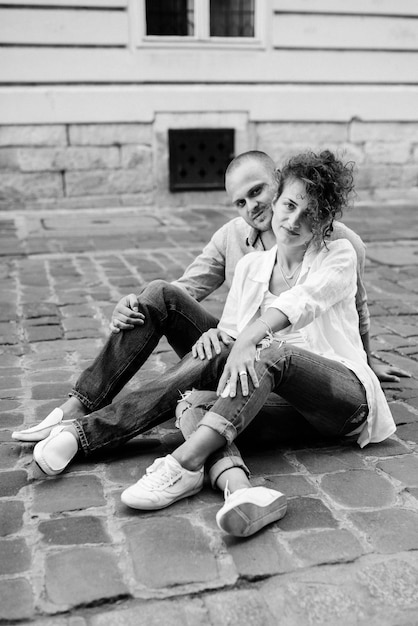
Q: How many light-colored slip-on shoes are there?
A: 2